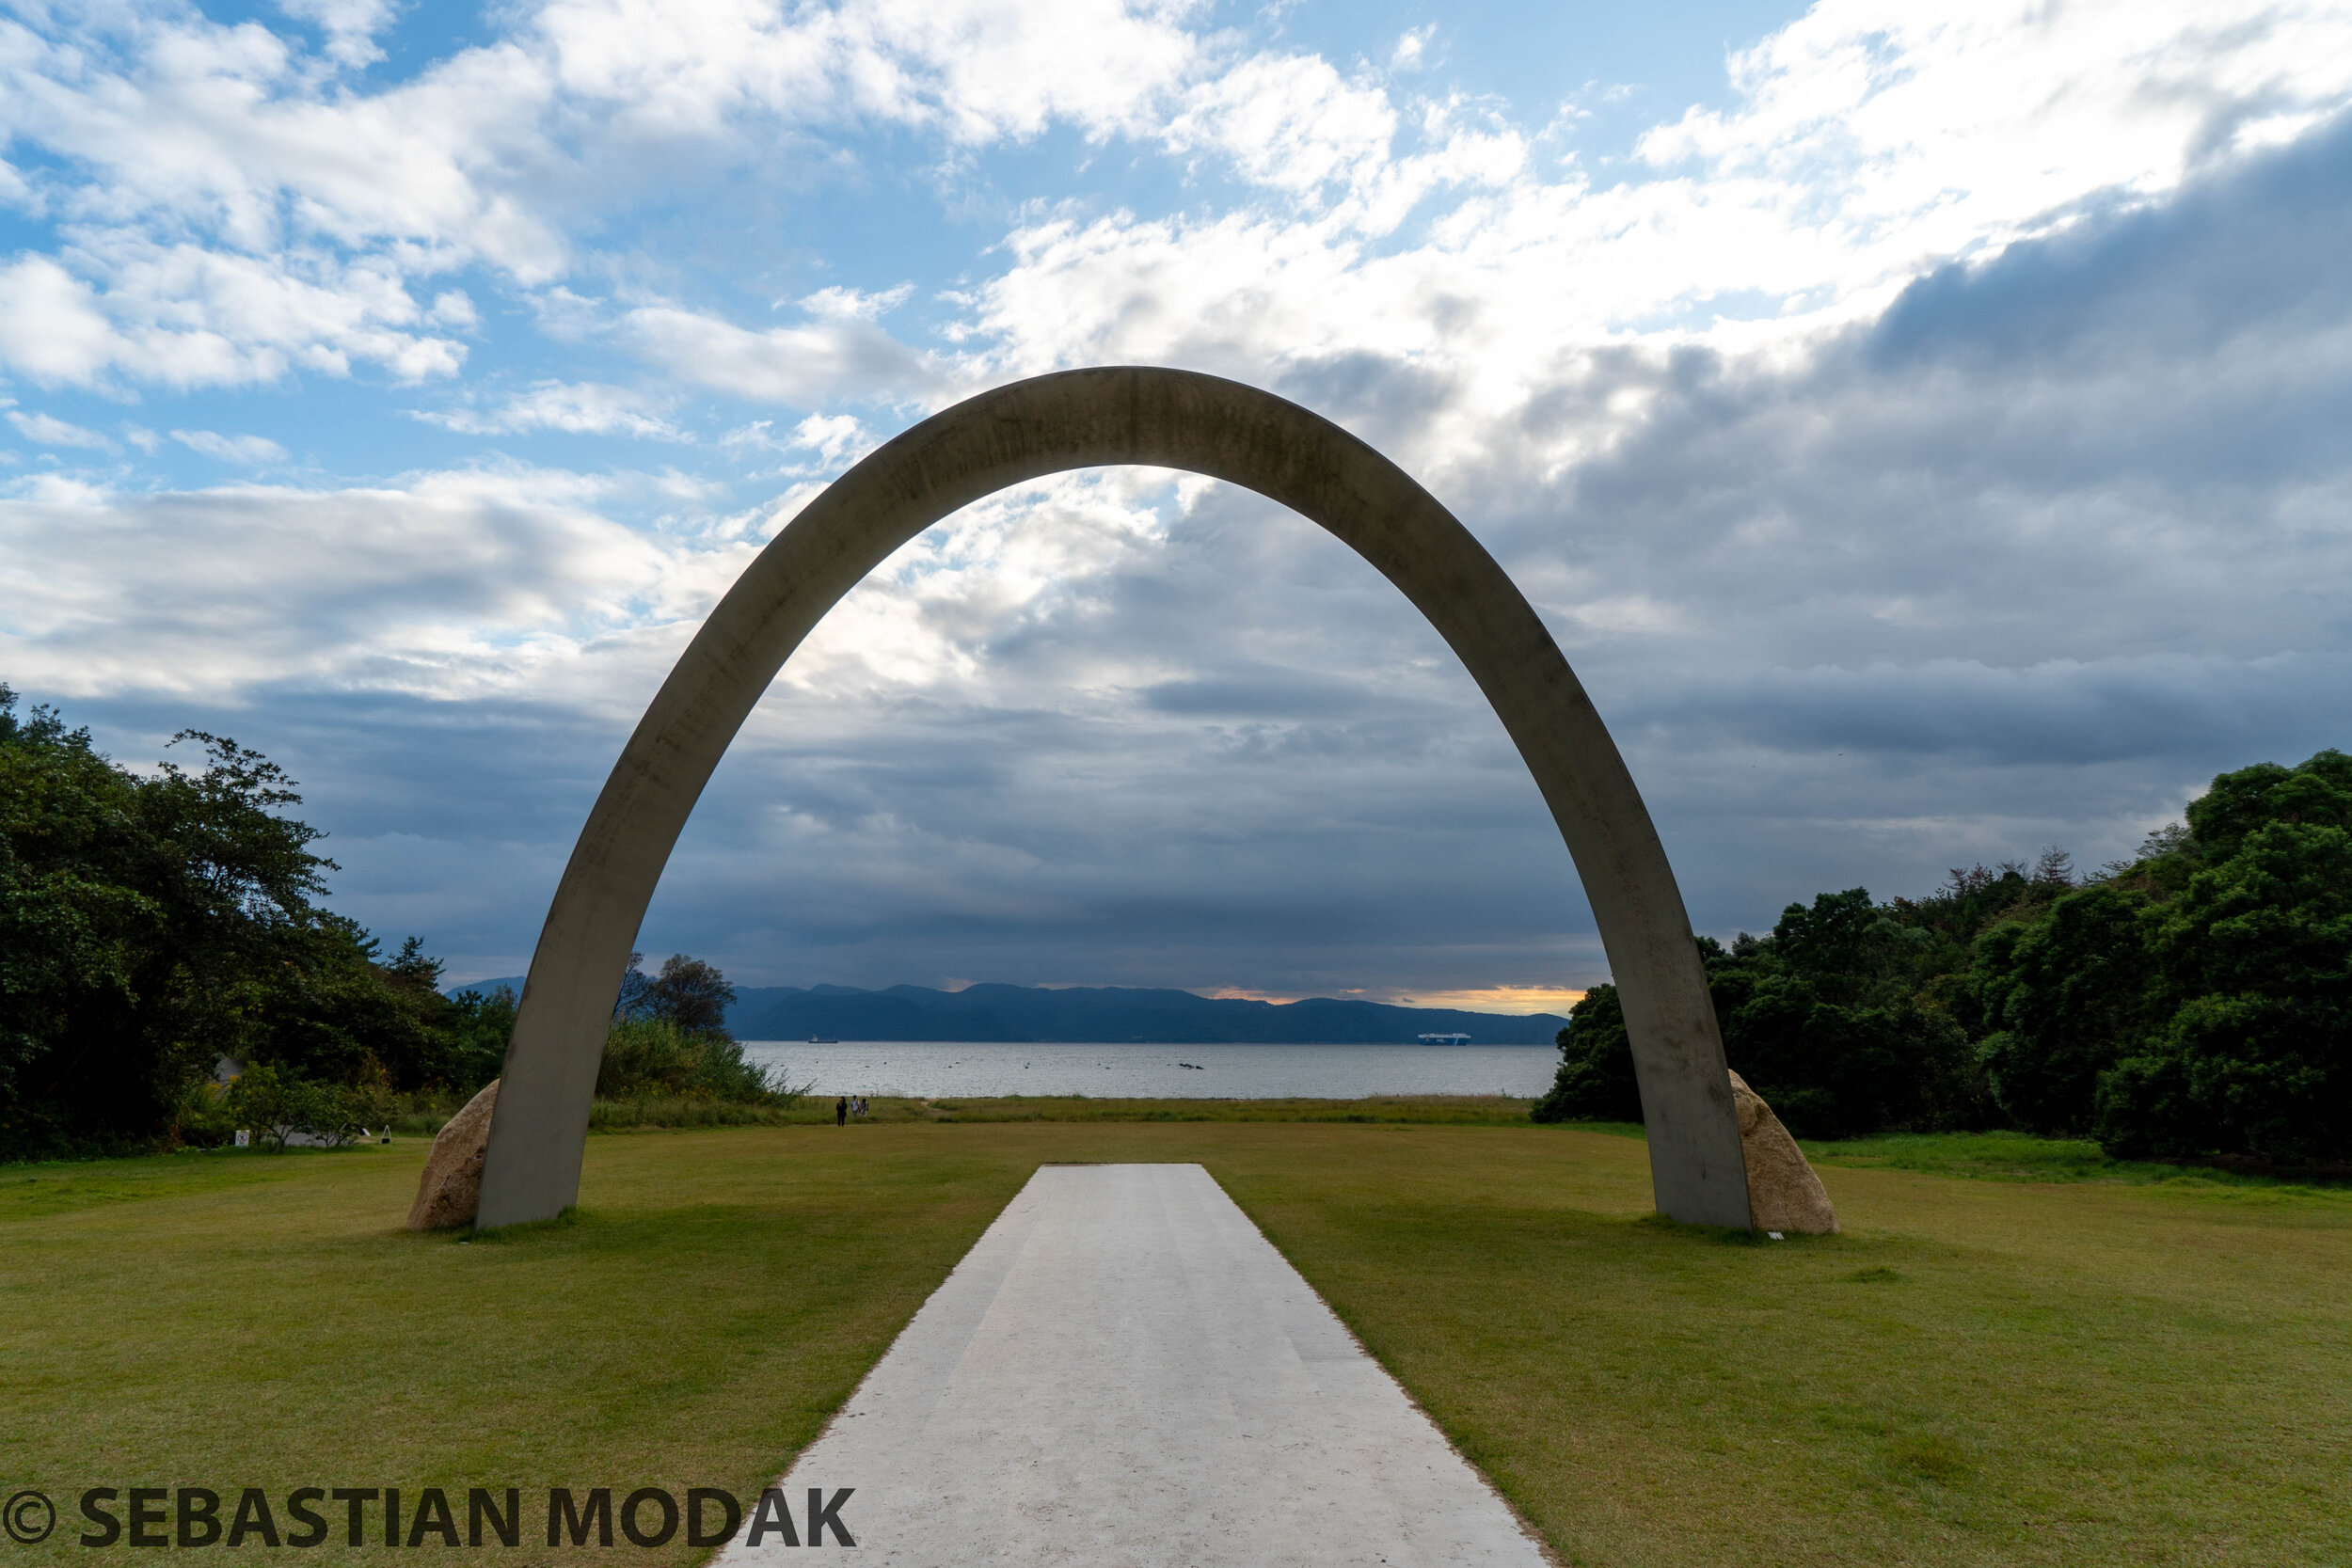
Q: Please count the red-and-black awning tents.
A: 0